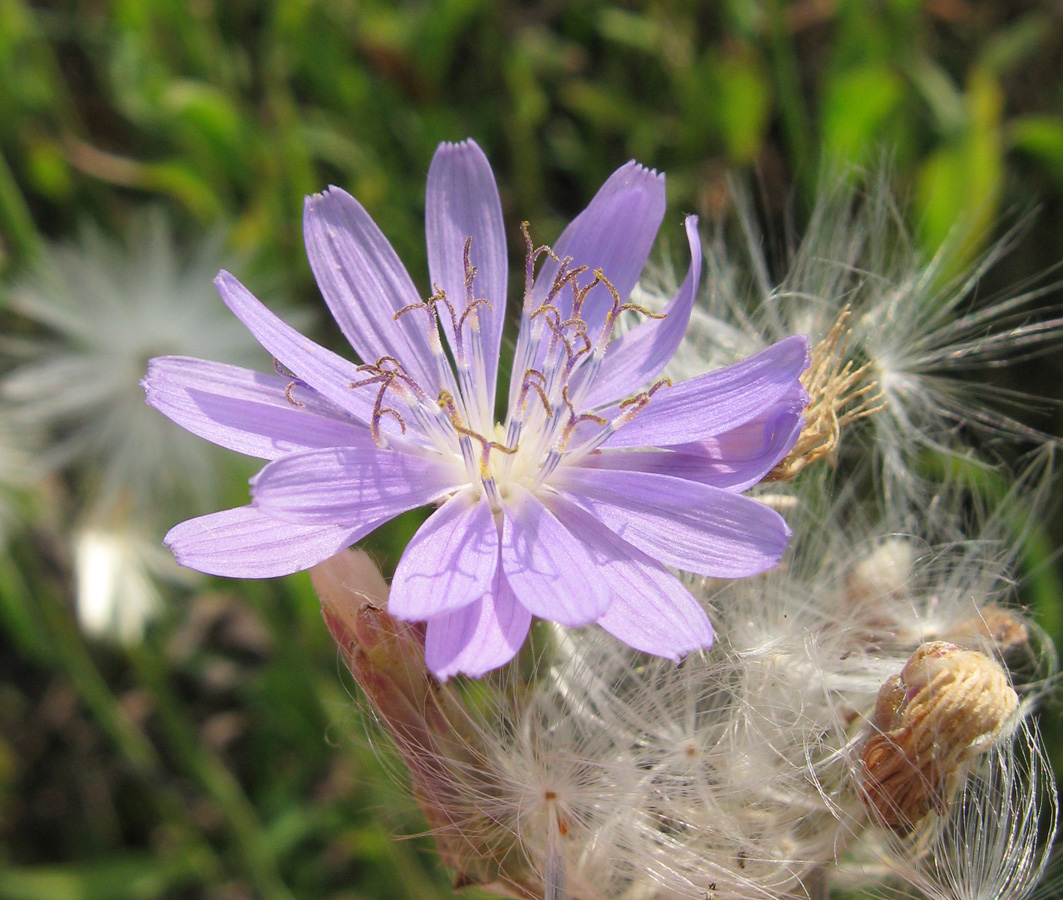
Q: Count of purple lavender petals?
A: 15